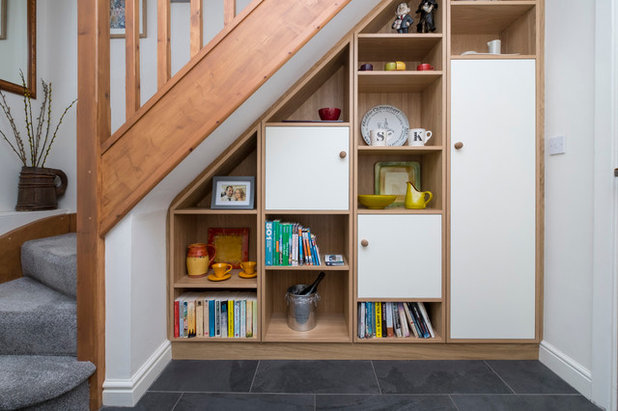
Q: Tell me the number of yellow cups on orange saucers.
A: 2